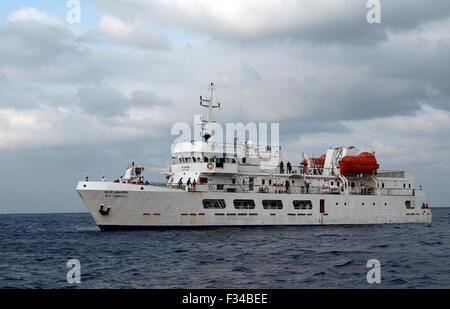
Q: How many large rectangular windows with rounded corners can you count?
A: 4